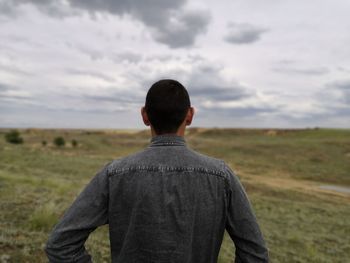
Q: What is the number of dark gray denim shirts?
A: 1